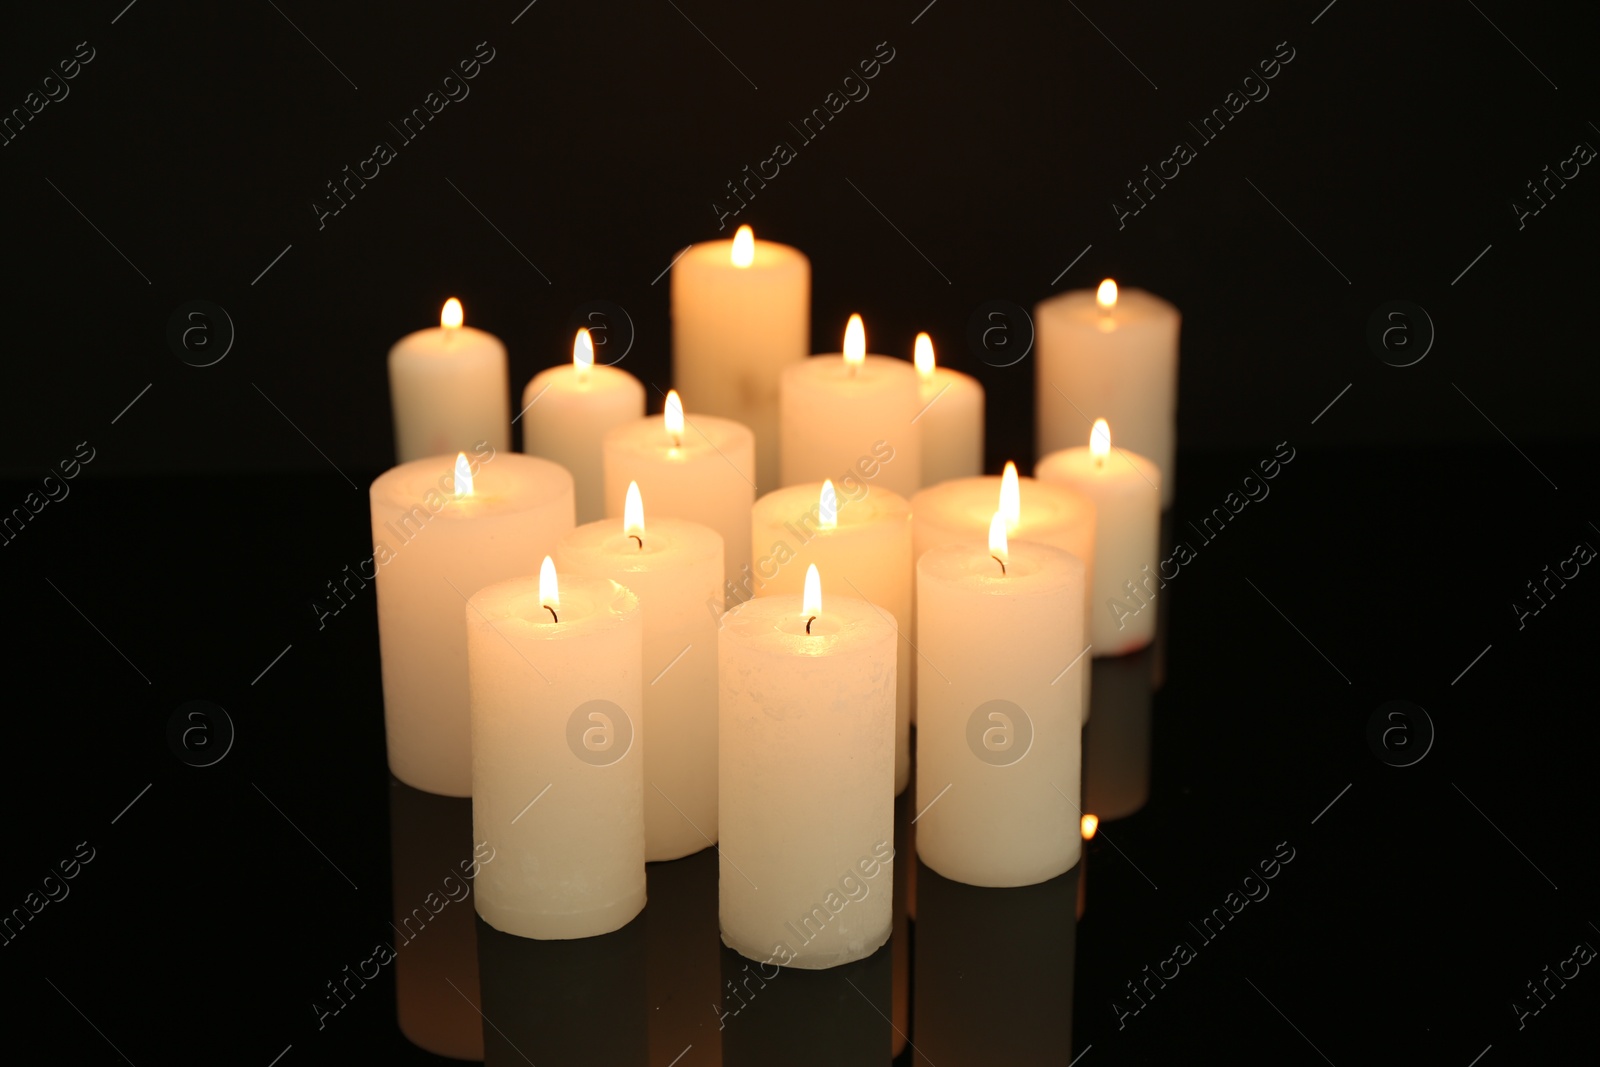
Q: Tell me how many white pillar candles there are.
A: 15